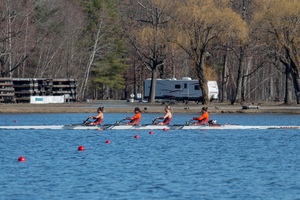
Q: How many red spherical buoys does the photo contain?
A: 7